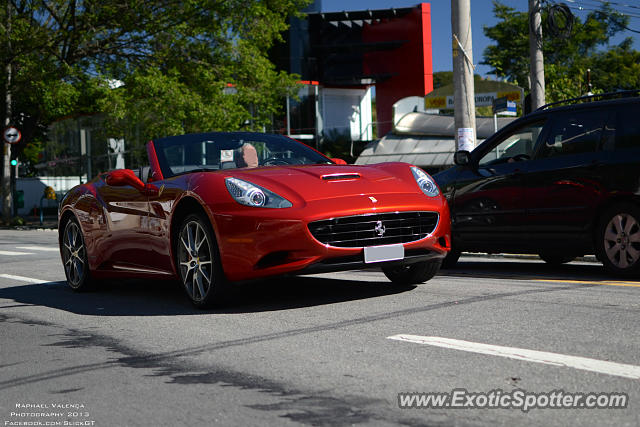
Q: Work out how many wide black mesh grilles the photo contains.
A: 1